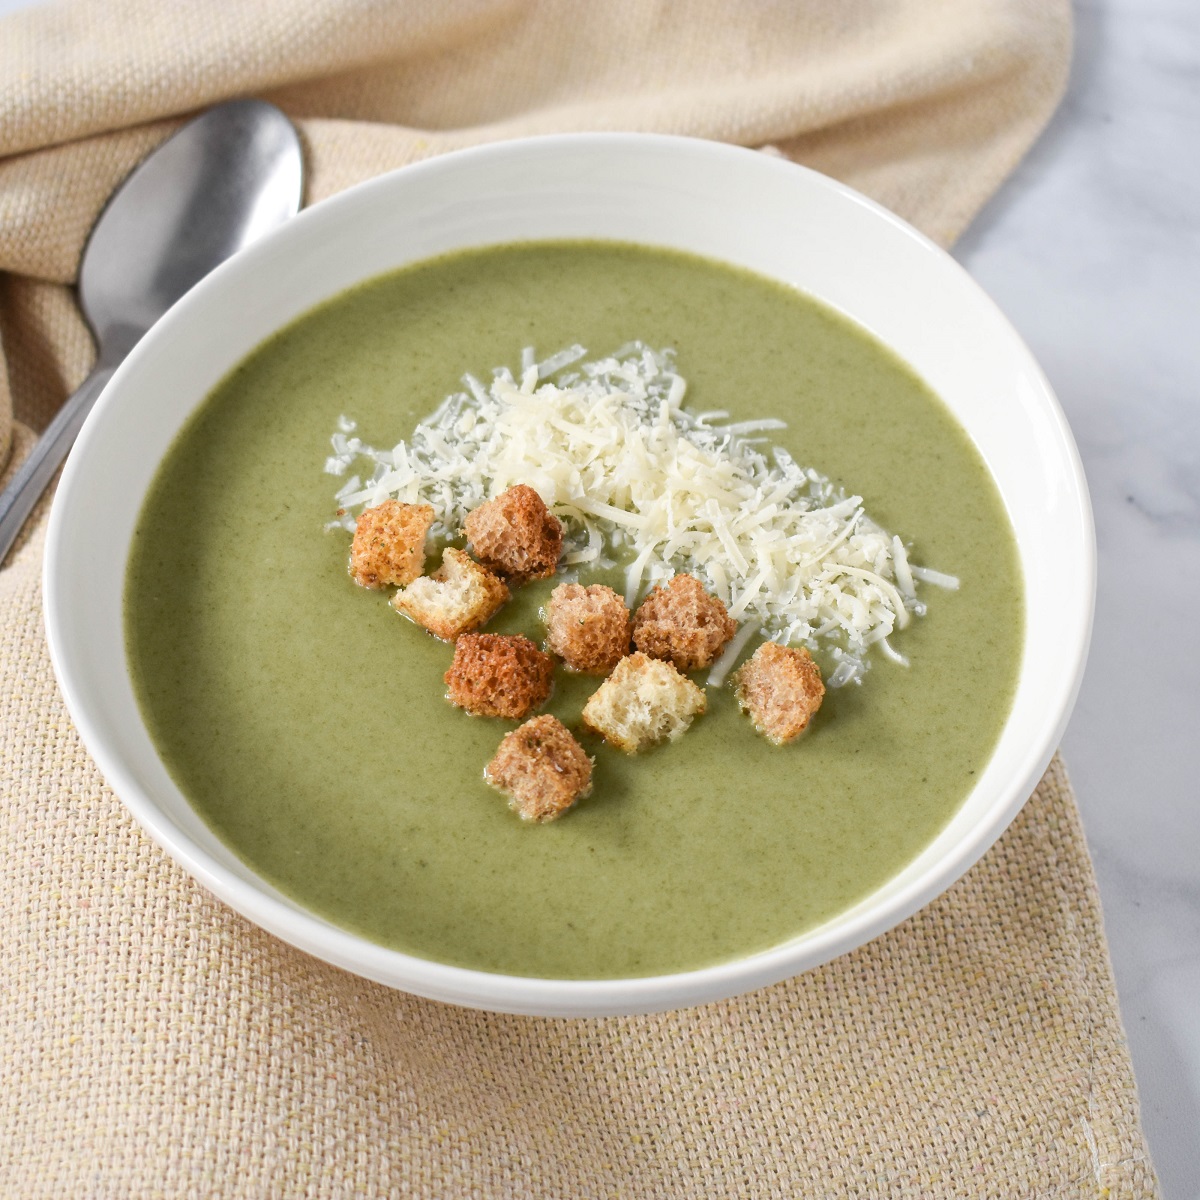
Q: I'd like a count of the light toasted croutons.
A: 2